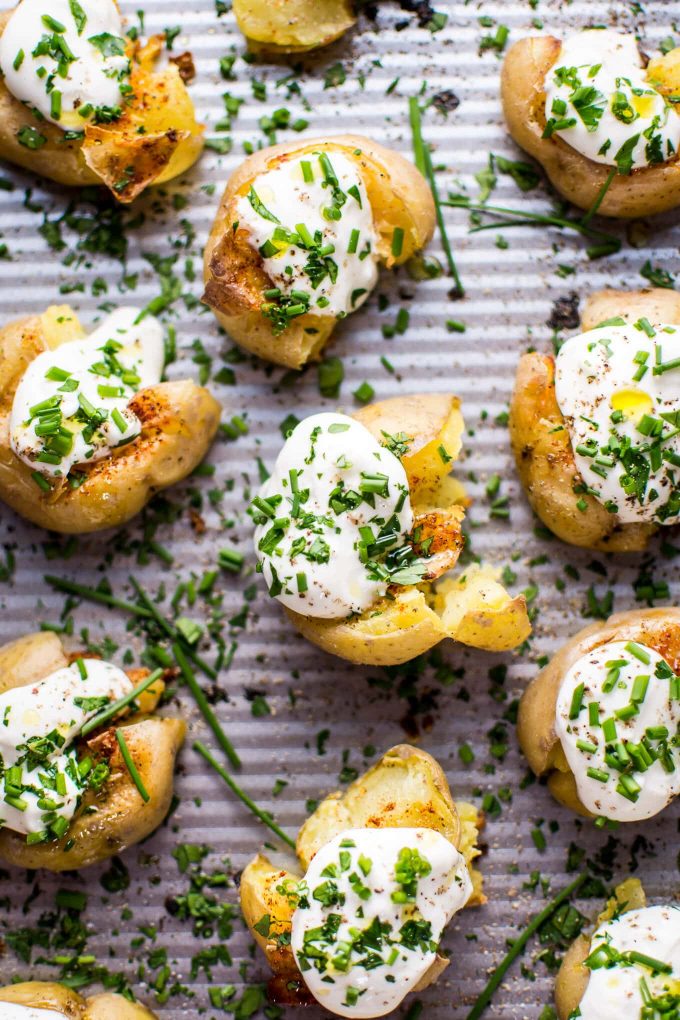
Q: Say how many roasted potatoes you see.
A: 12